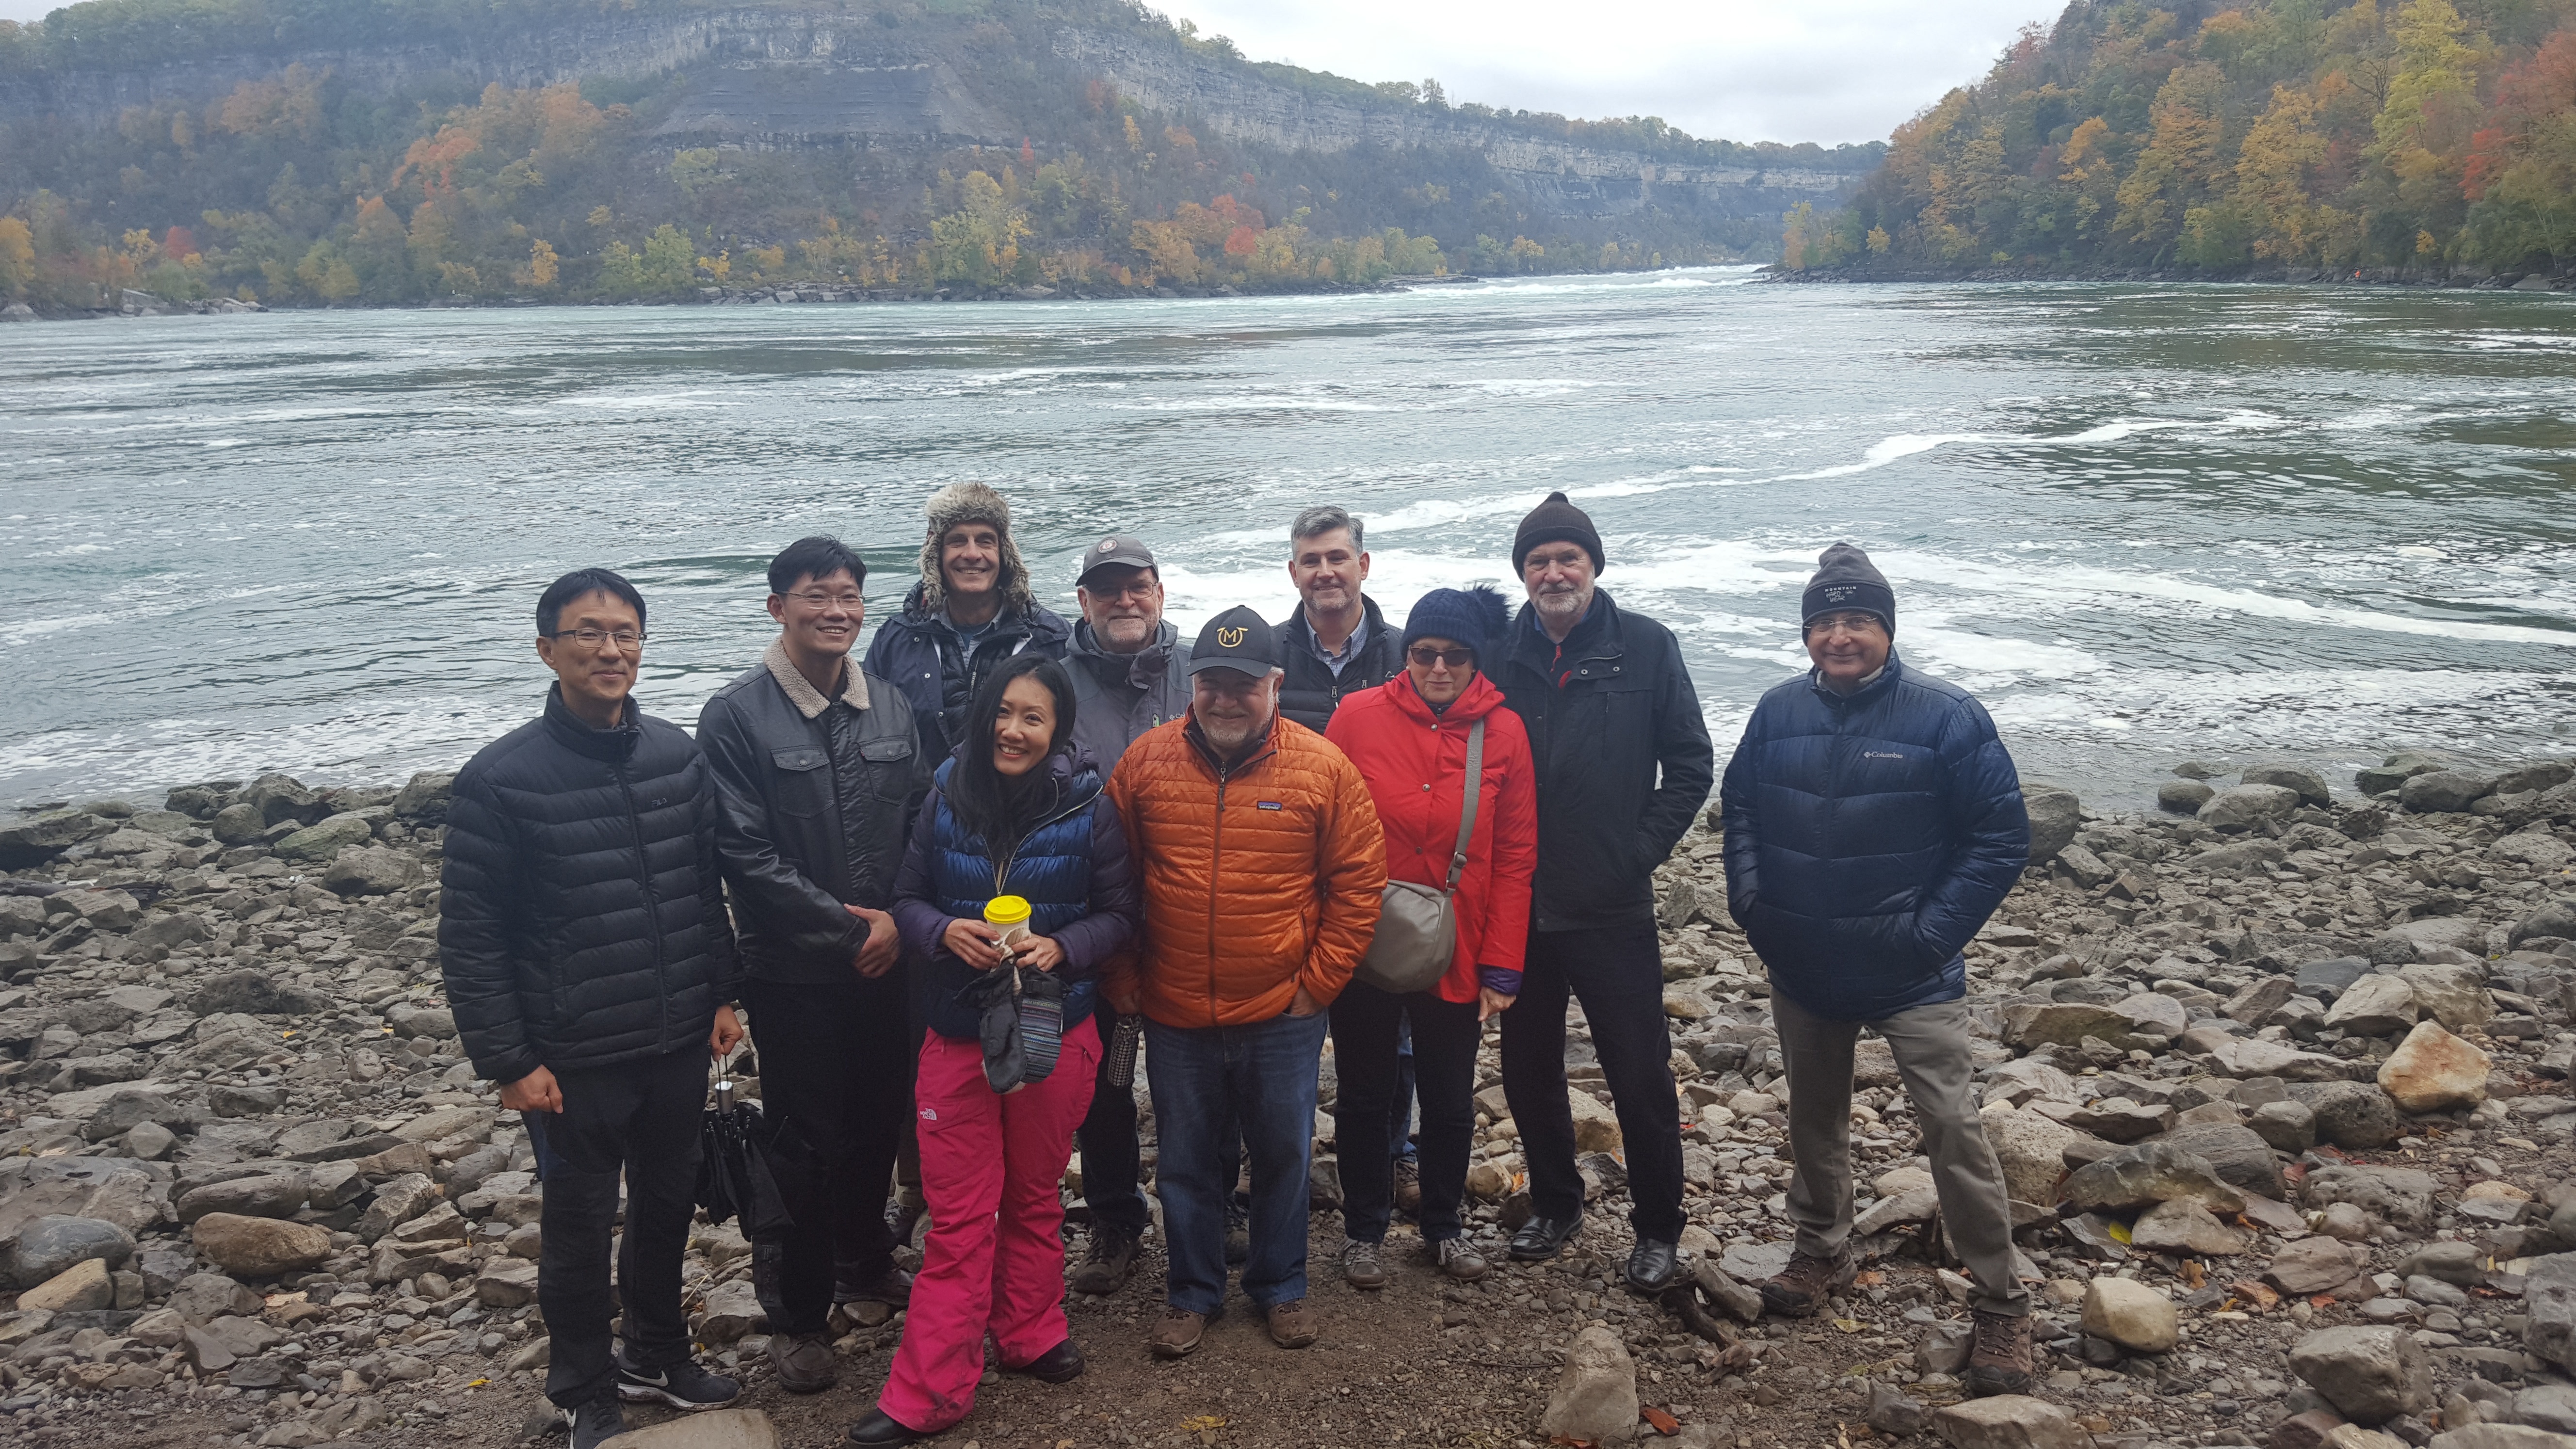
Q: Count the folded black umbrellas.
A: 1